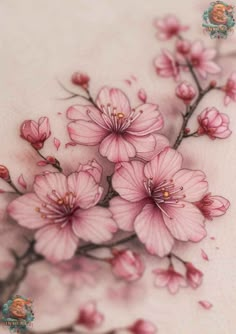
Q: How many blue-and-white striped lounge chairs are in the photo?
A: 0